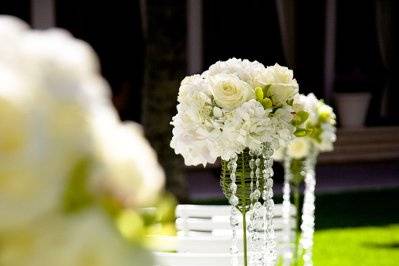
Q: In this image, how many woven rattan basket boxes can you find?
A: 0